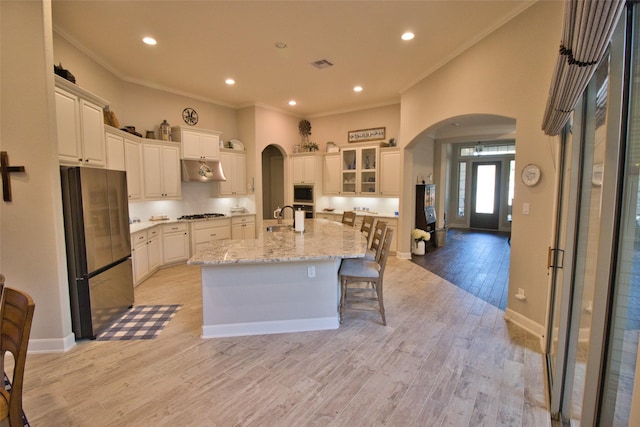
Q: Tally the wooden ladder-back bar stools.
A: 4